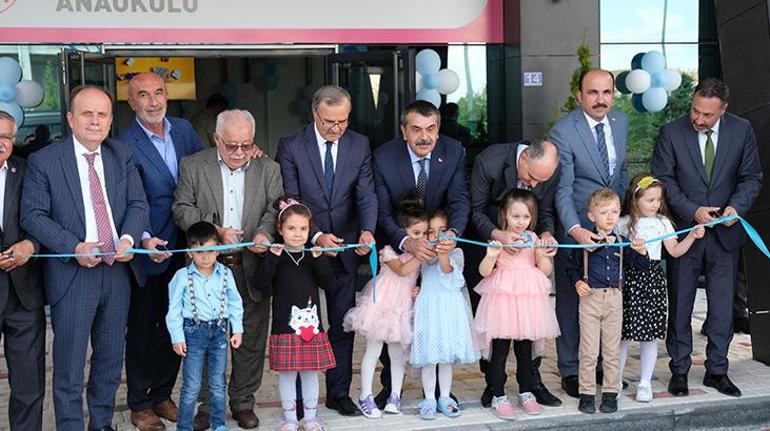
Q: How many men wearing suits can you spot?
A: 9